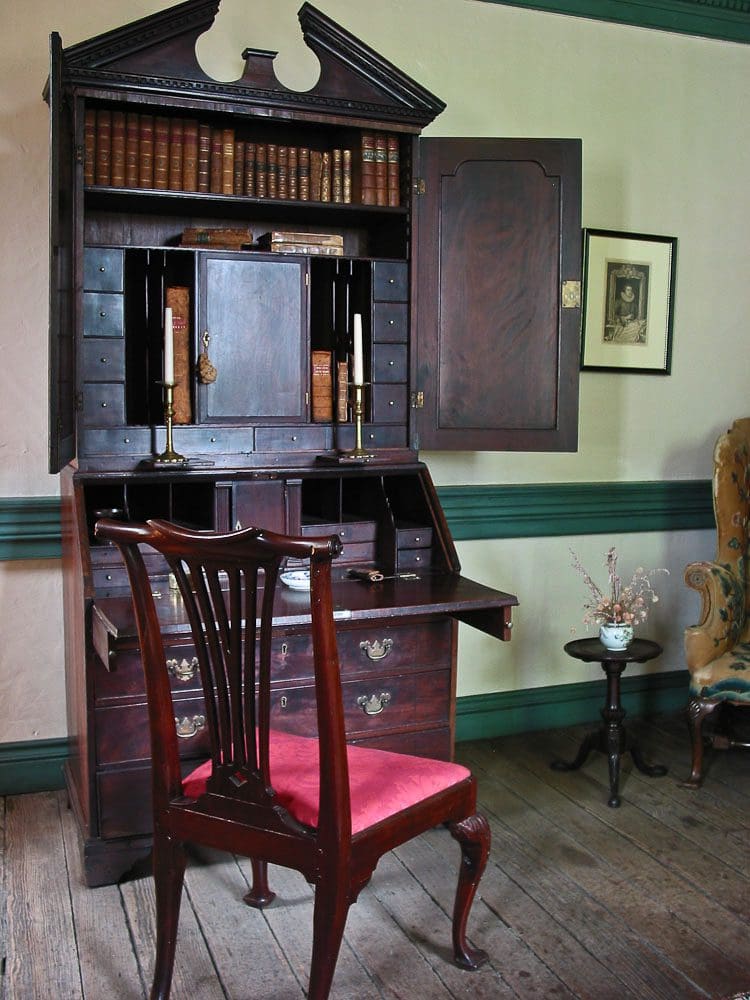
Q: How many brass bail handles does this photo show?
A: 4